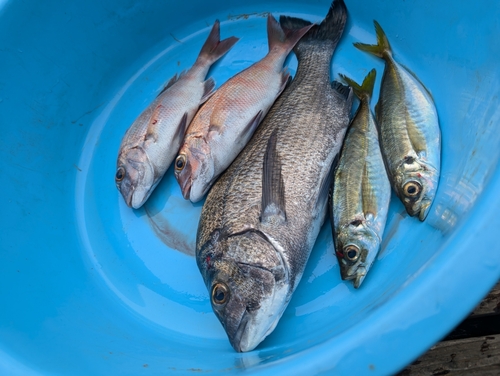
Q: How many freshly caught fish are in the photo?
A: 5